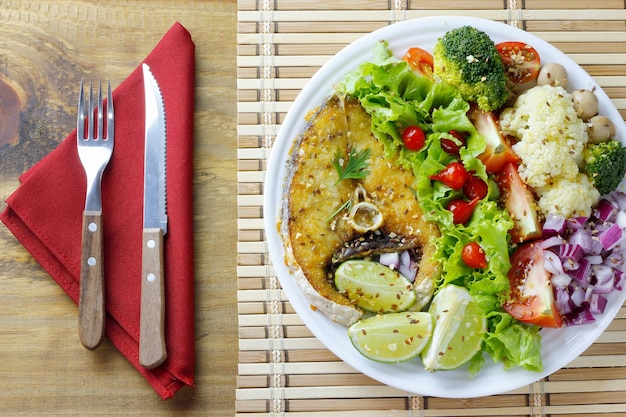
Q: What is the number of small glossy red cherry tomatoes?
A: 6